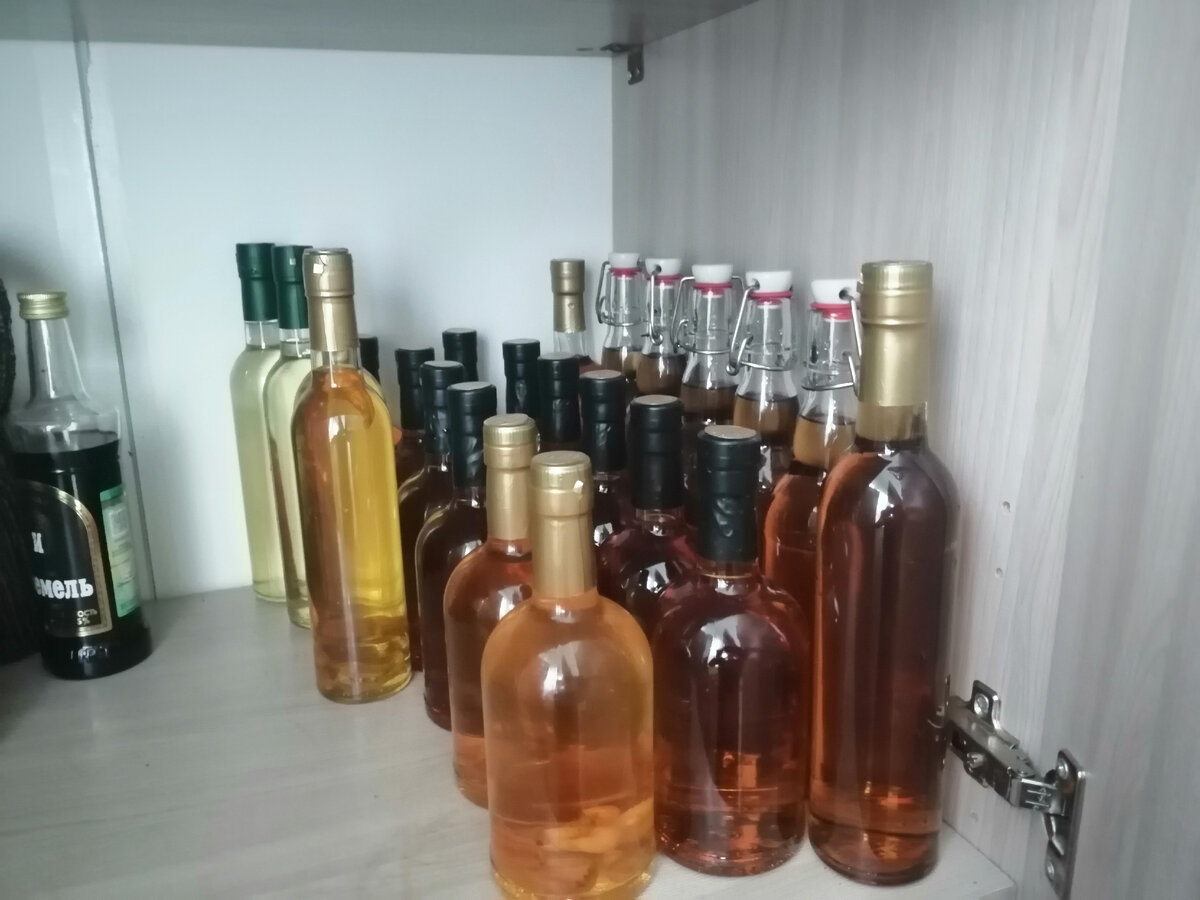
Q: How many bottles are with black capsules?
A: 10